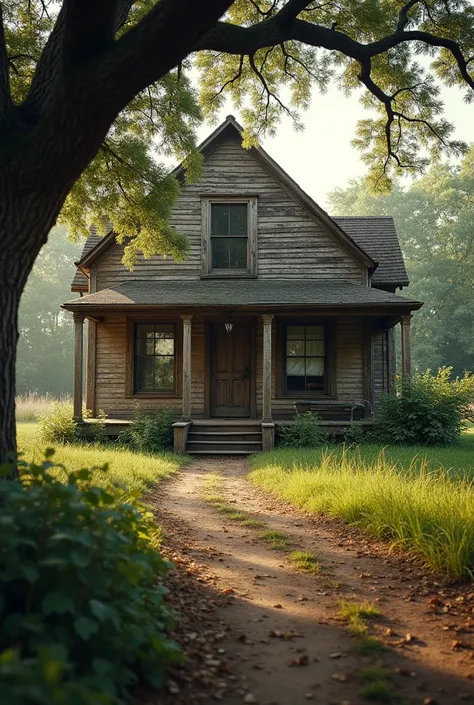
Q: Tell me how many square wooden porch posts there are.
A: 4